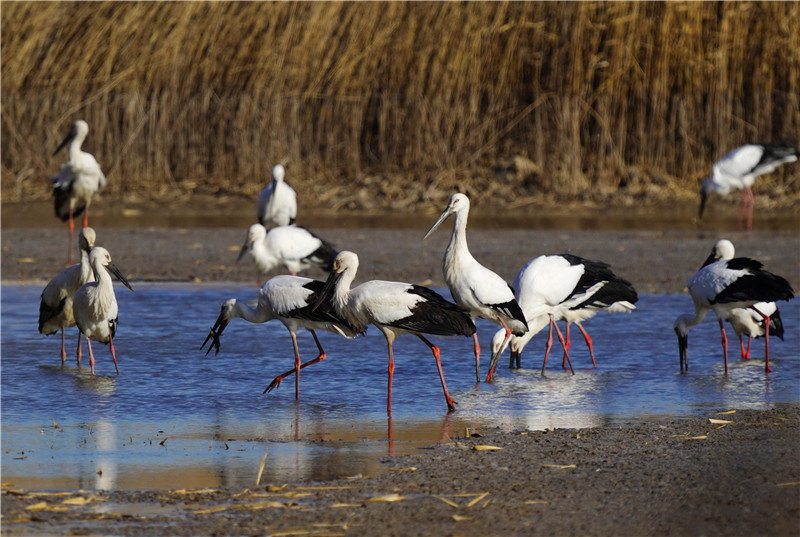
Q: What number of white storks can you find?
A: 13